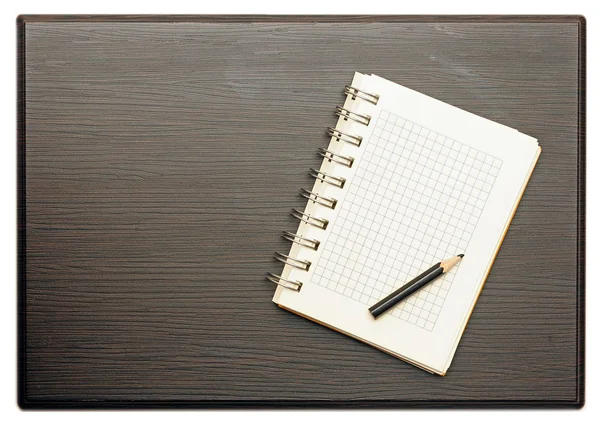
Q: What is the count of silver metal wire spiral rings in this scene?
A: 10